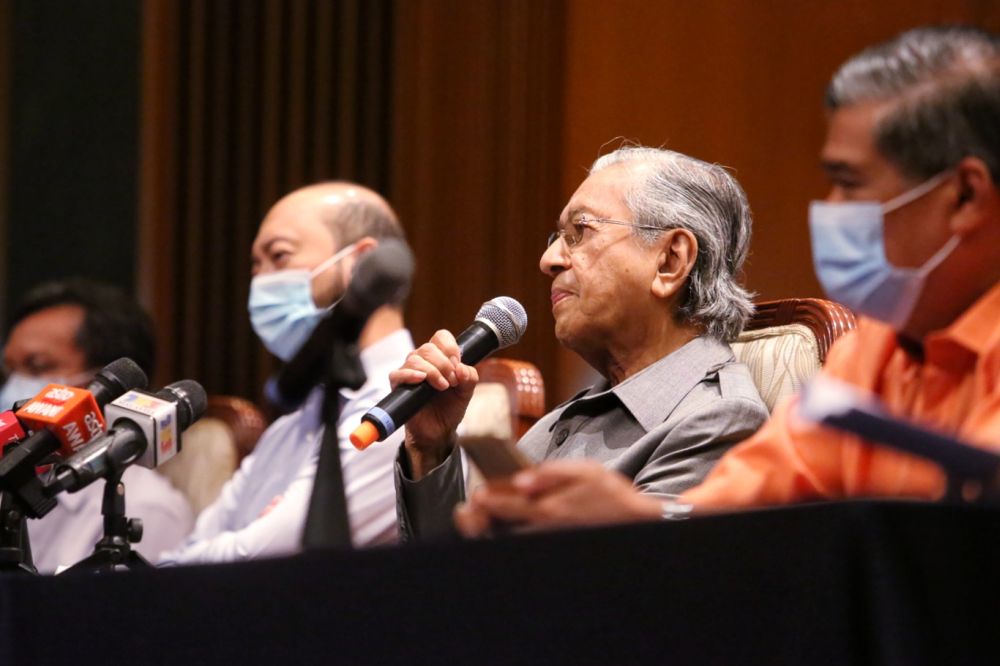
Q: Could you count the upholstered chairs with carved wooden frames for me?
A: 3